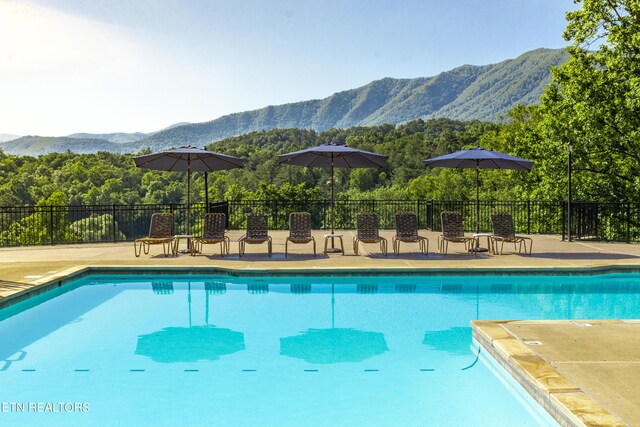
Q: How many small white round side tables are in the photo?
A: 3